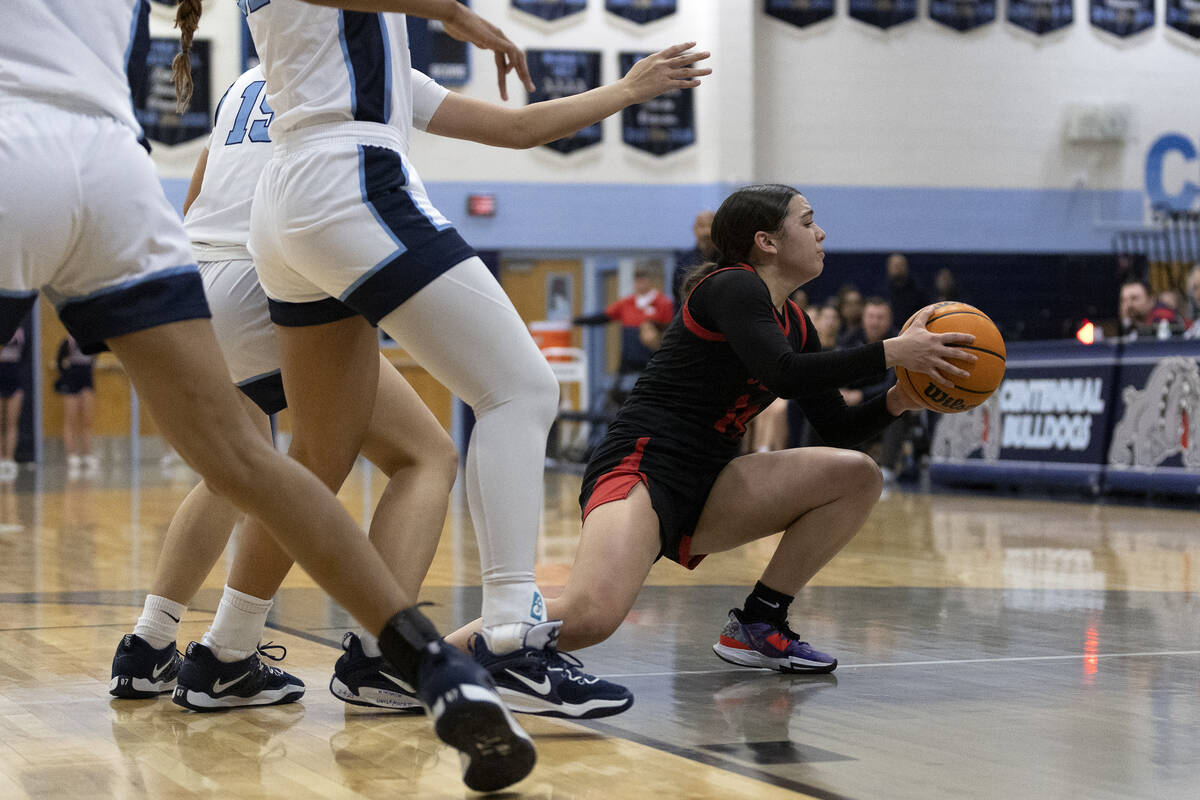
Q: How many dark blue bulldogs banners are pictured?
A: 2